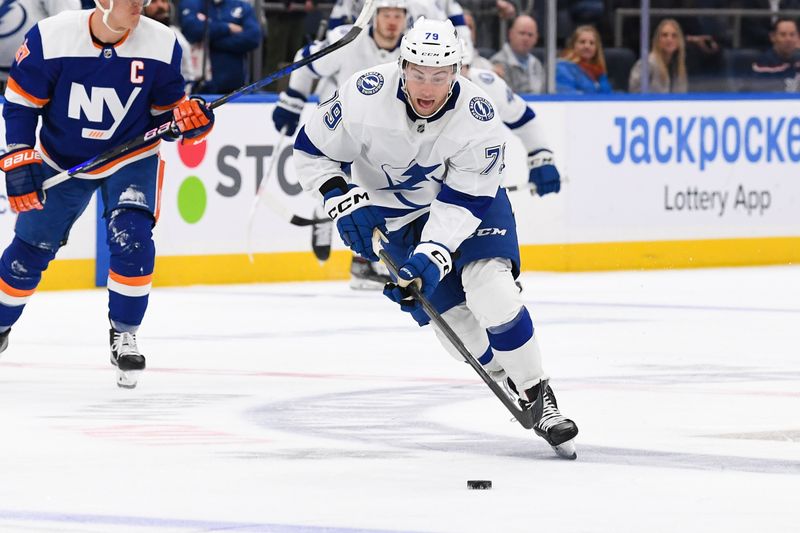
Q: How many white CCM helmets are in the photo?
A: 1